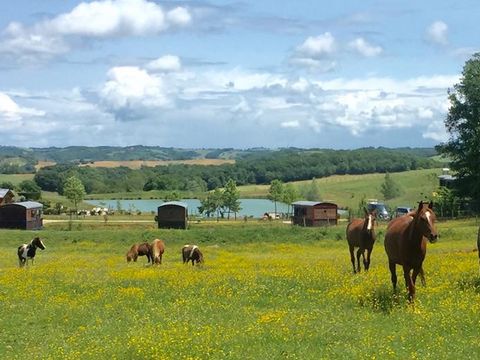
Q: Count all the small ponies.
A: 4